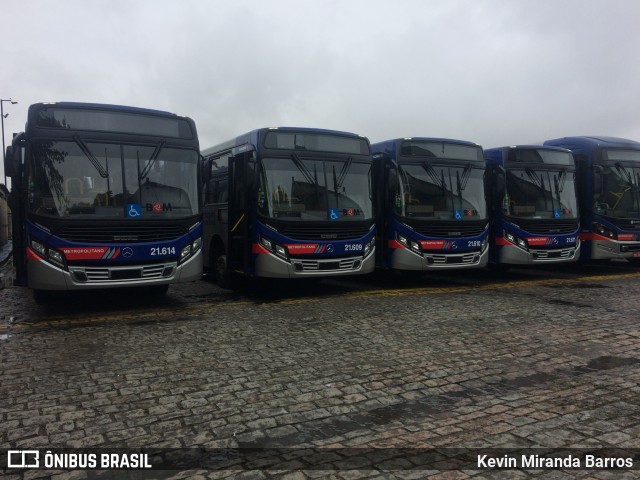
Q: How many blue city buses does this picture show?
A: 5